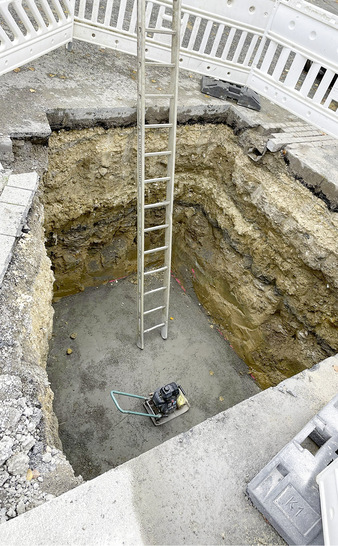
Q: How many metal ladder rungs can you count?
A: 13